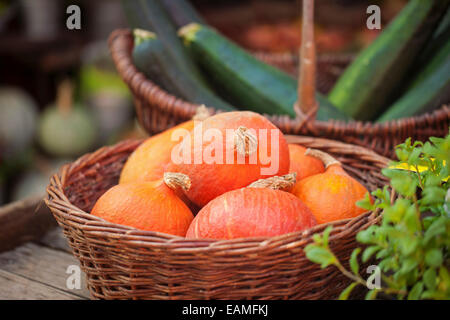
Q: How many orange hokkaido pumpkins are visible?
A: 6